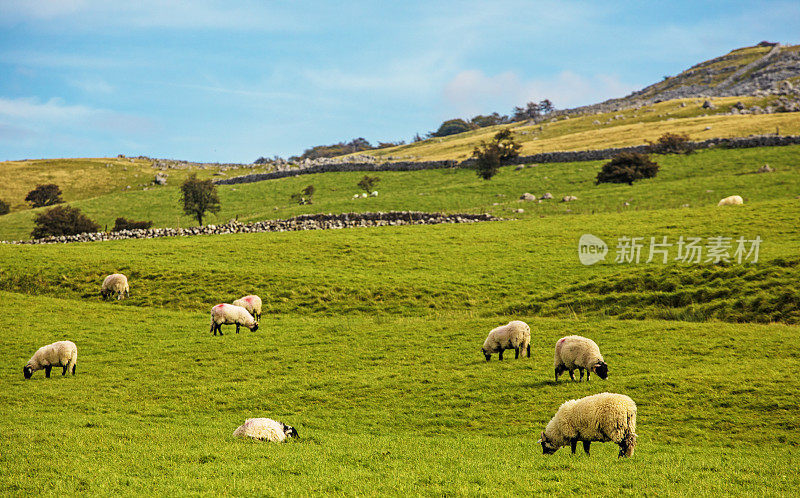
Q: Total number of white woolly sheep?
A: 9